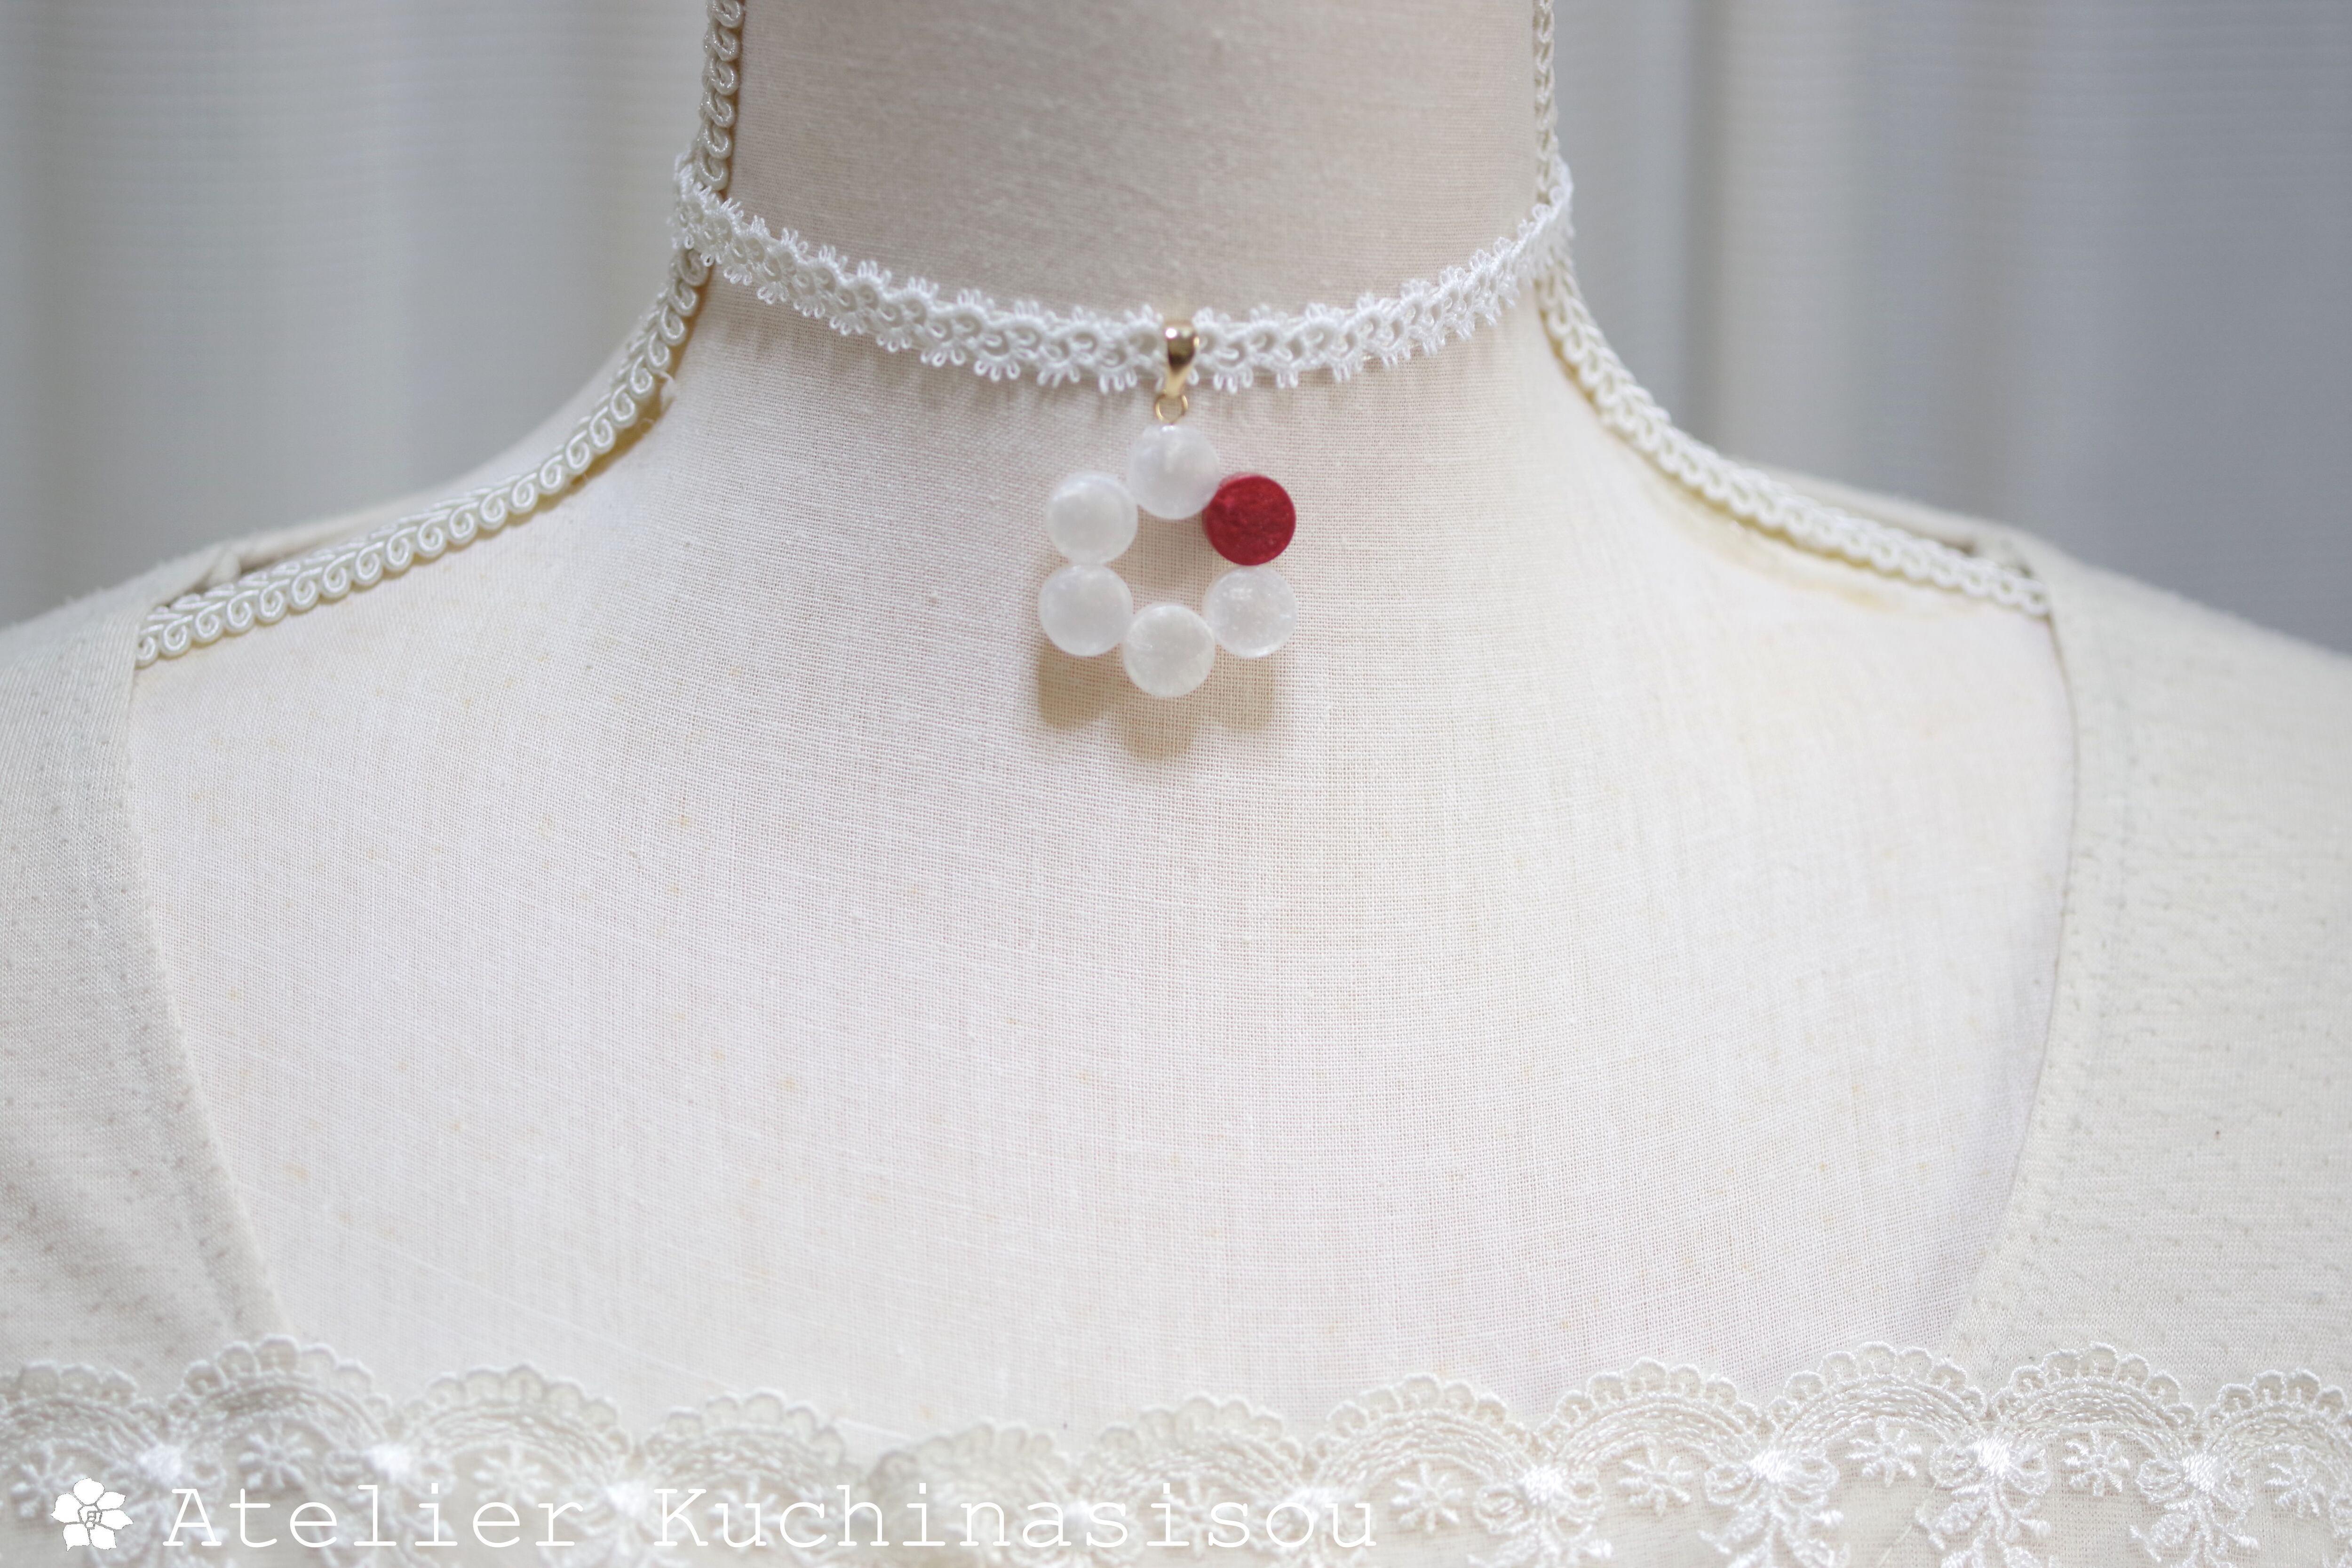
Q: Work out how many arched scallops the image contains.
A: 11